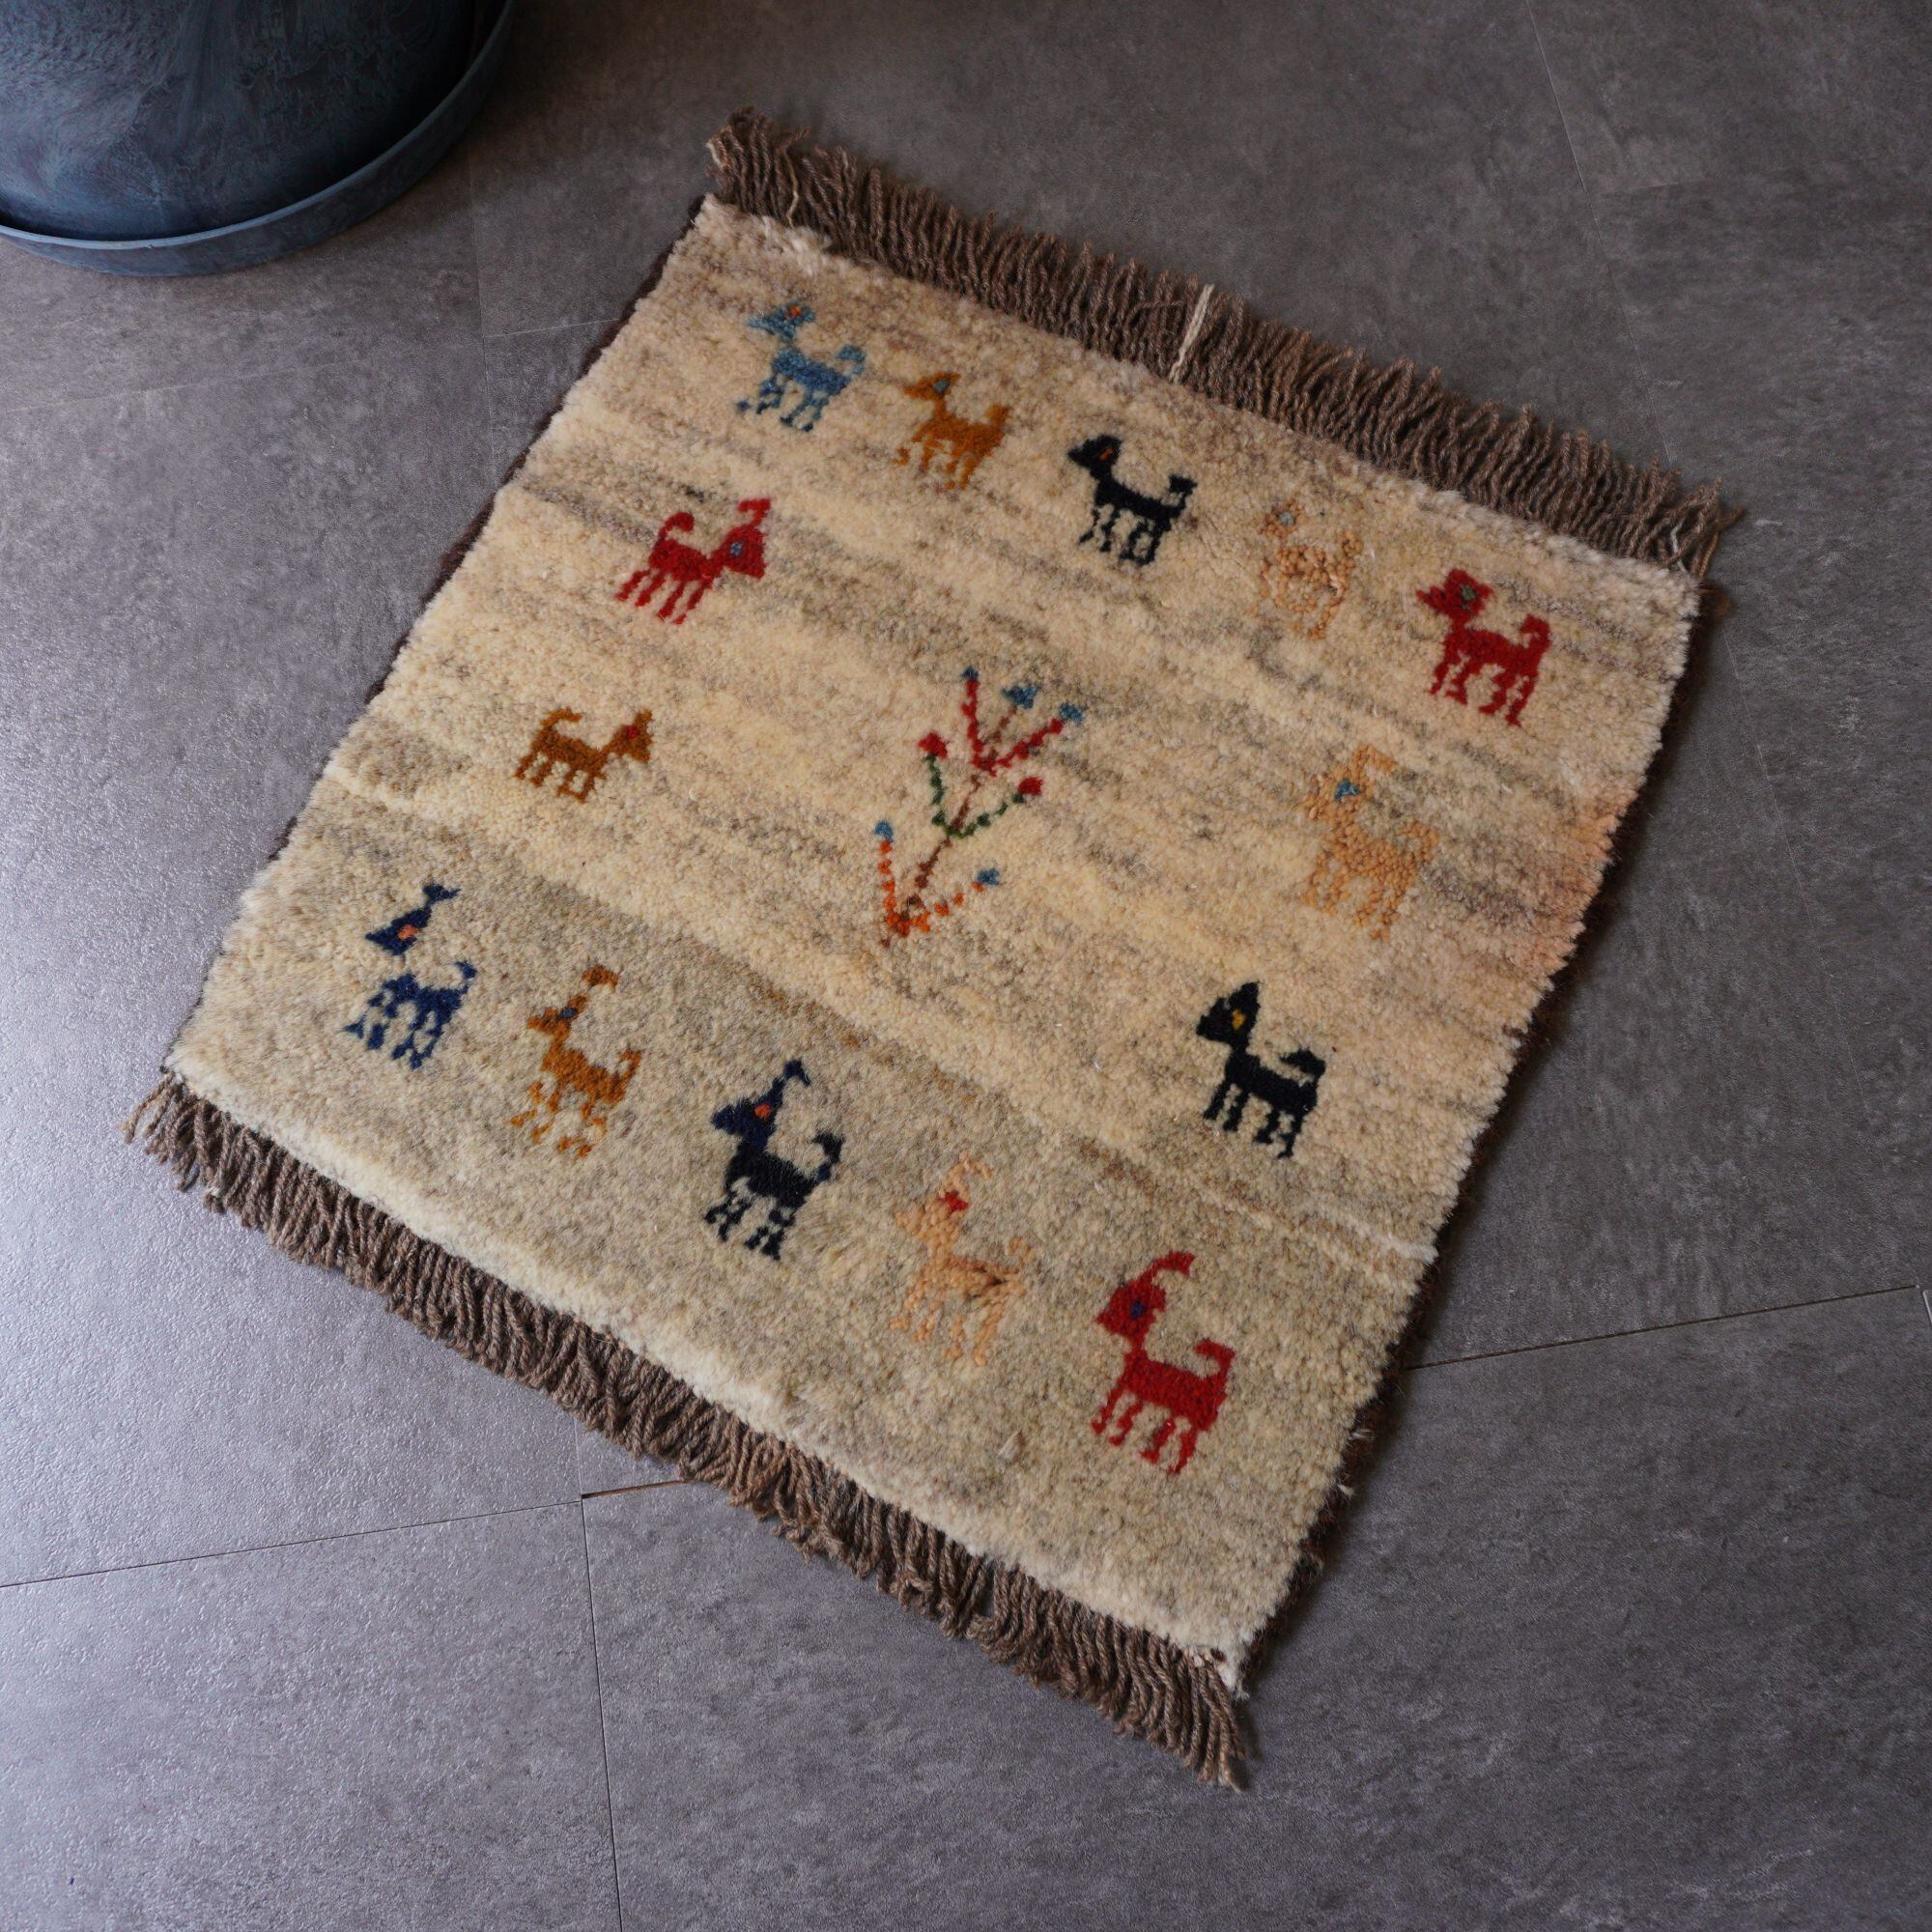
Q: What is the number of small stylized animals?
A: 14